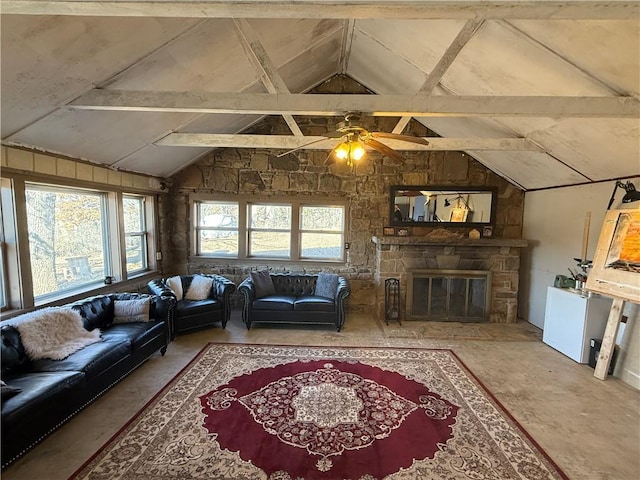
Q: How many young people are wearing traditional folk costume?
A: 0